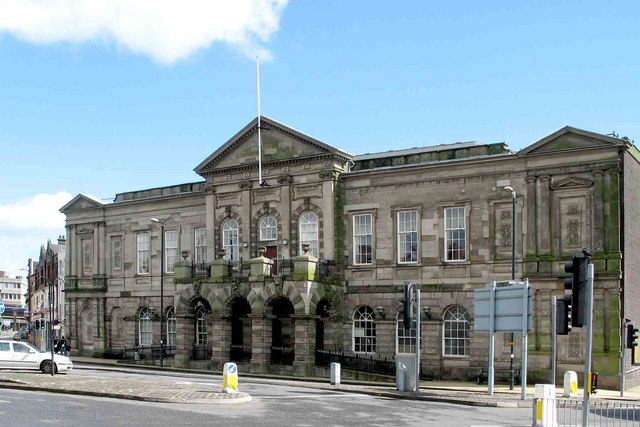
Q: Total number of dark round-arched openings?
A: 4